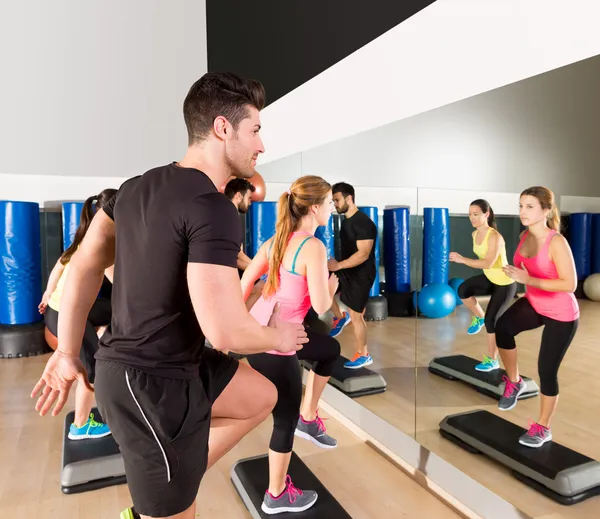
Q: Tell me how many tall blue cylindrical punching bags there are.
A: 9